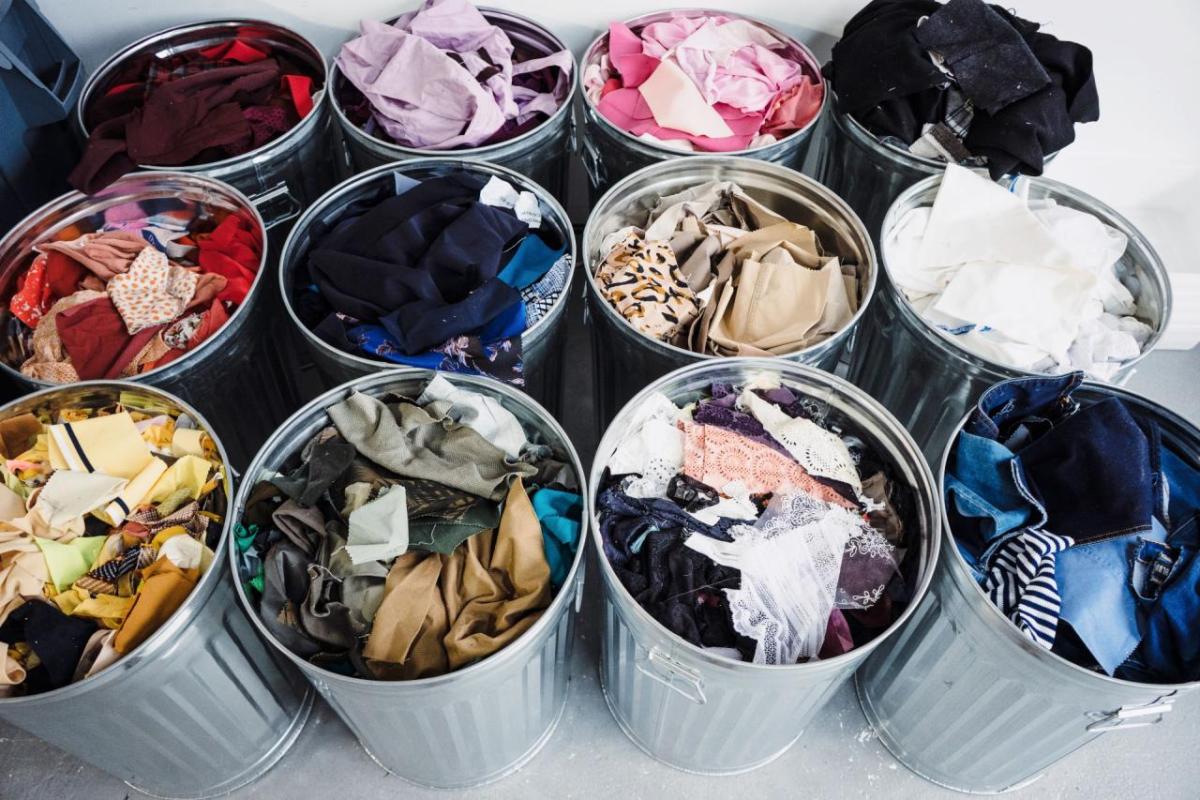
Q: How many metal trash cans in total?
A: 12